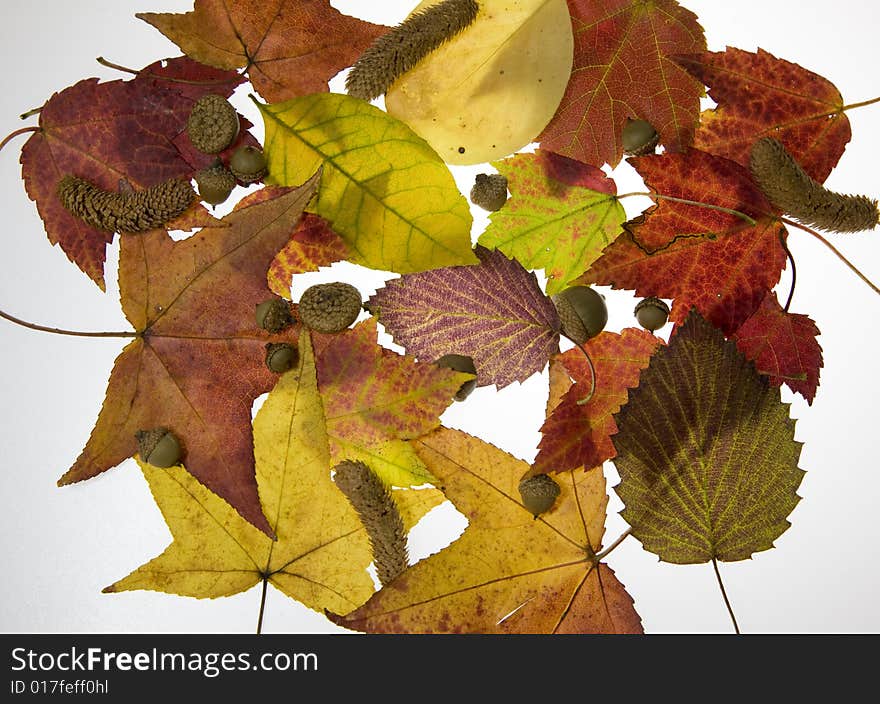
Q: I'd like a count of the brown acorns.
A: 13